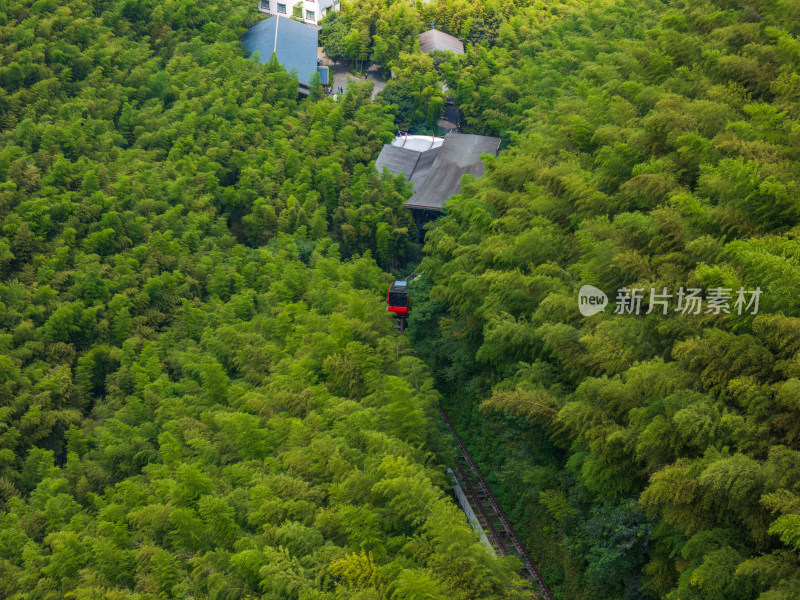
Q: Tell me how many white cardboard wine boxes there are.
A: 0